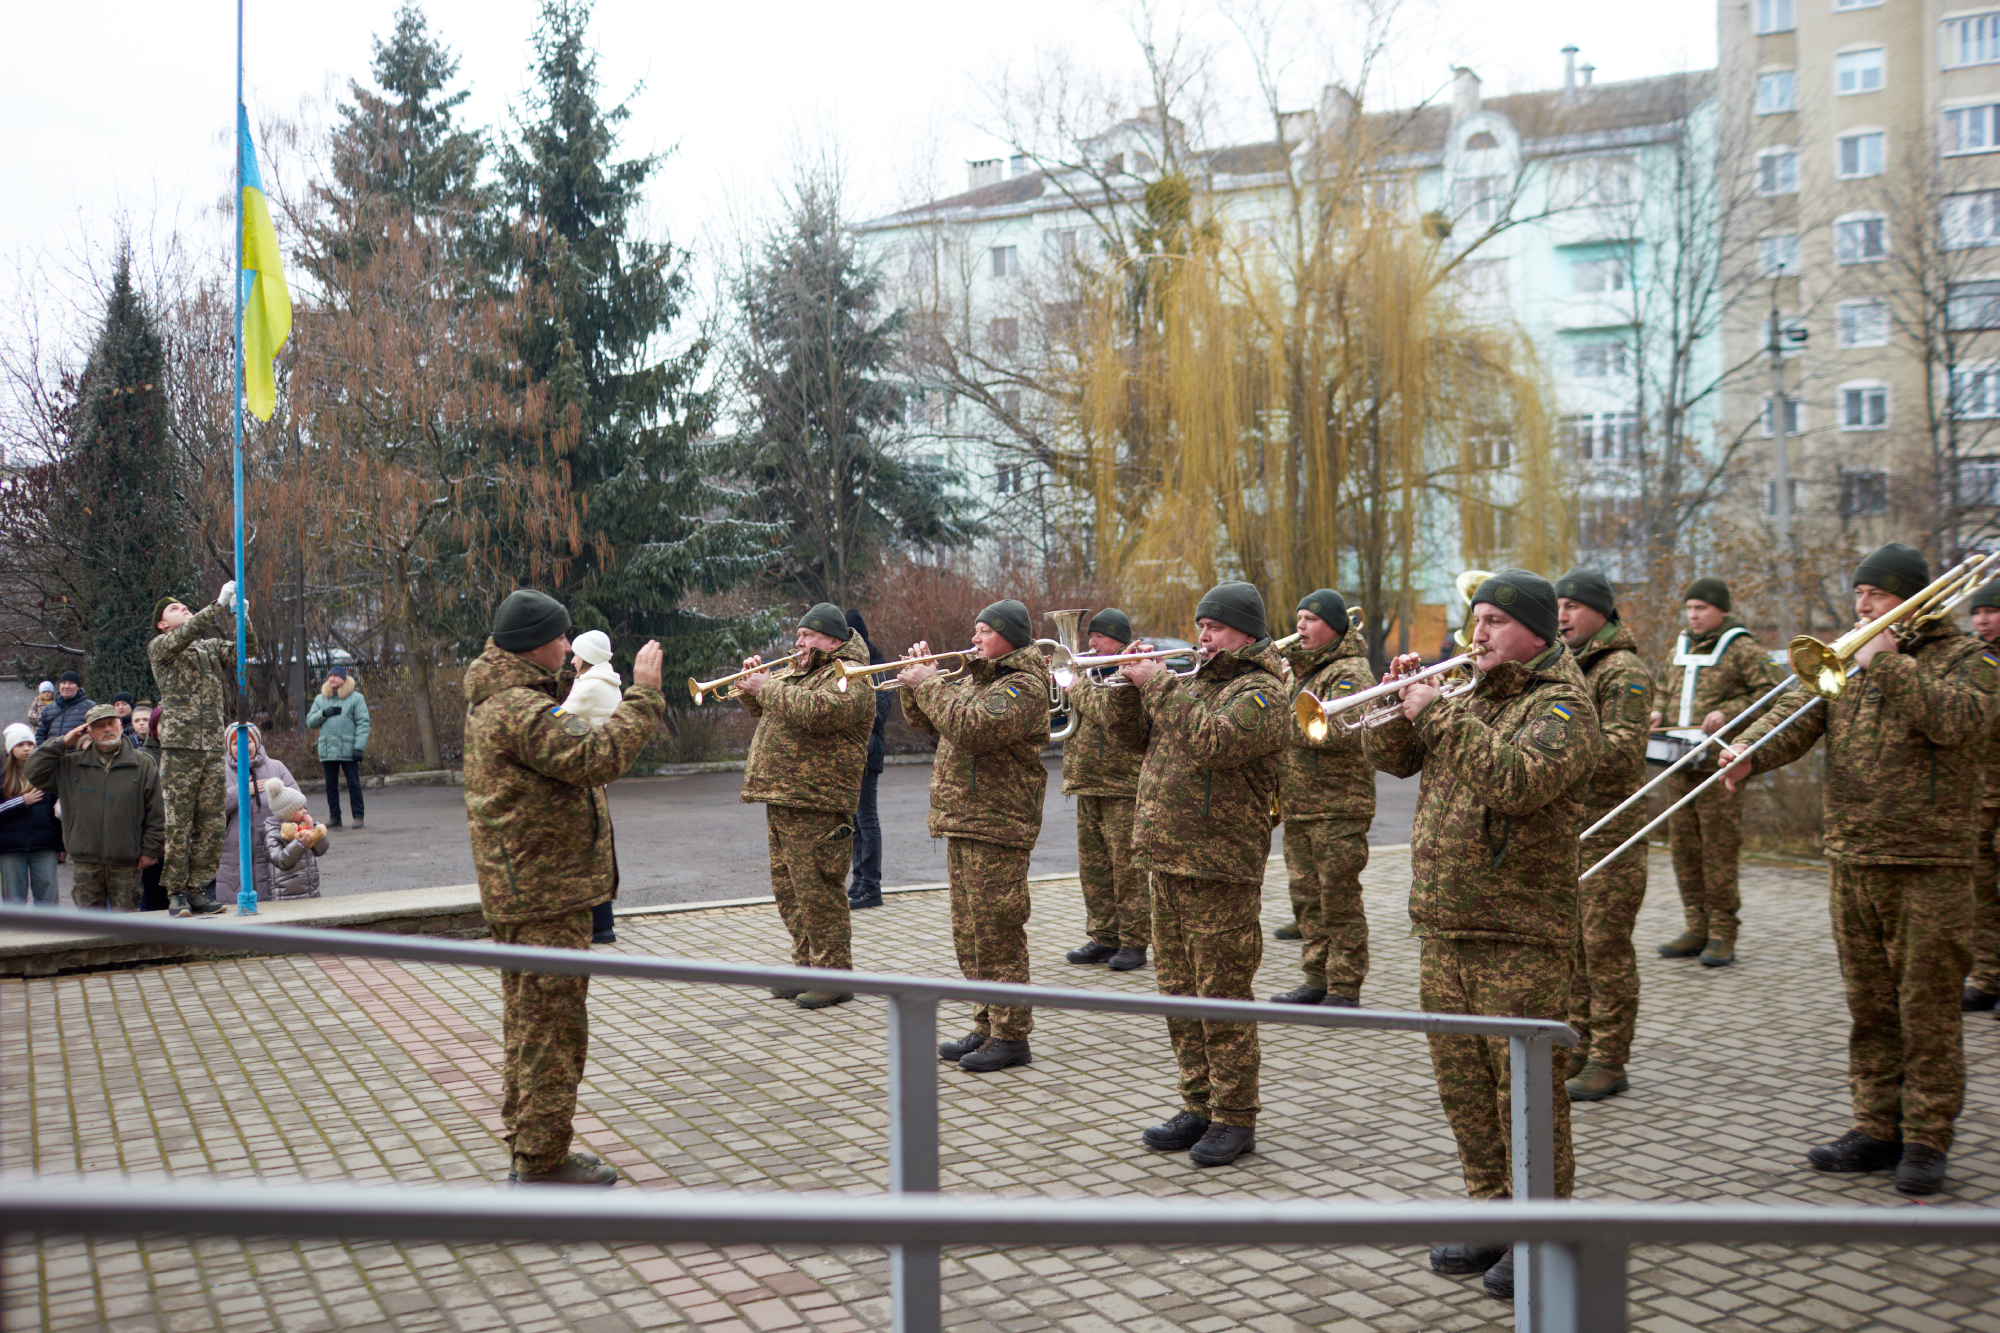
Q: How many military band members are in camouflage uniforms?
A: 11